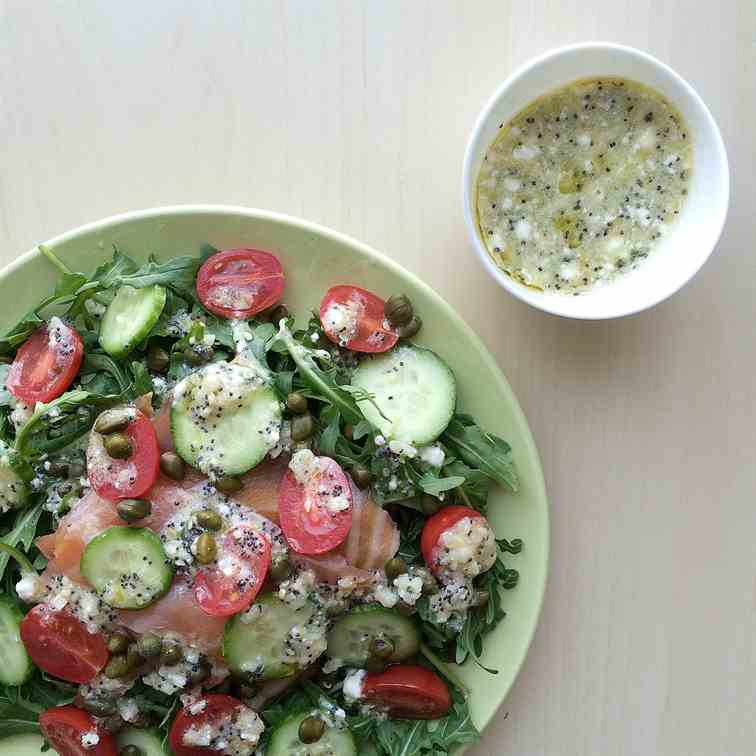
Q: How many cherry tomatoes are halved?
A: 11